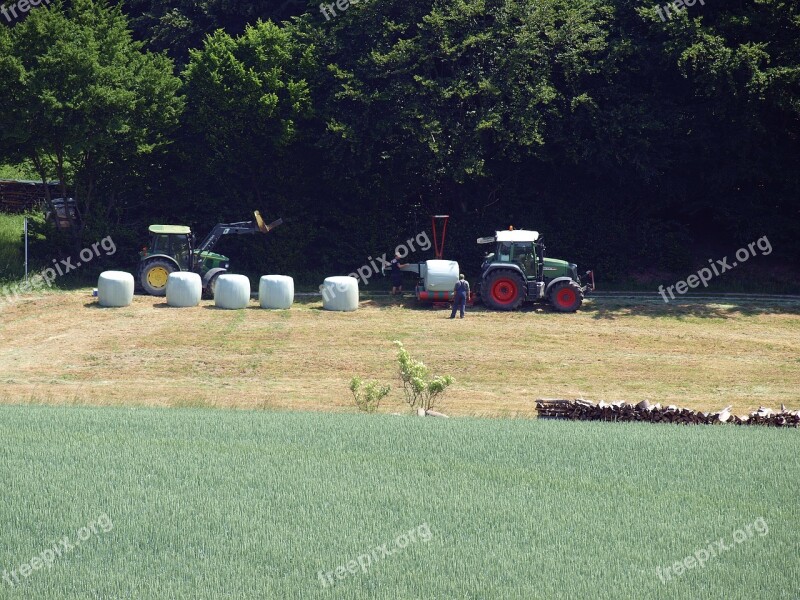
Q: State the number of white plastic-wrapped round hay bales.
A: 6